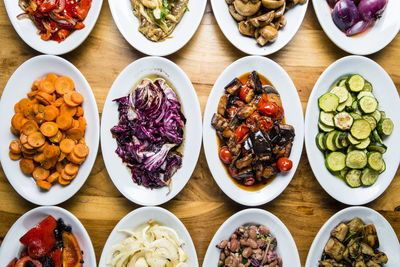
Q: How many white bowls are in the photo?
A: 12